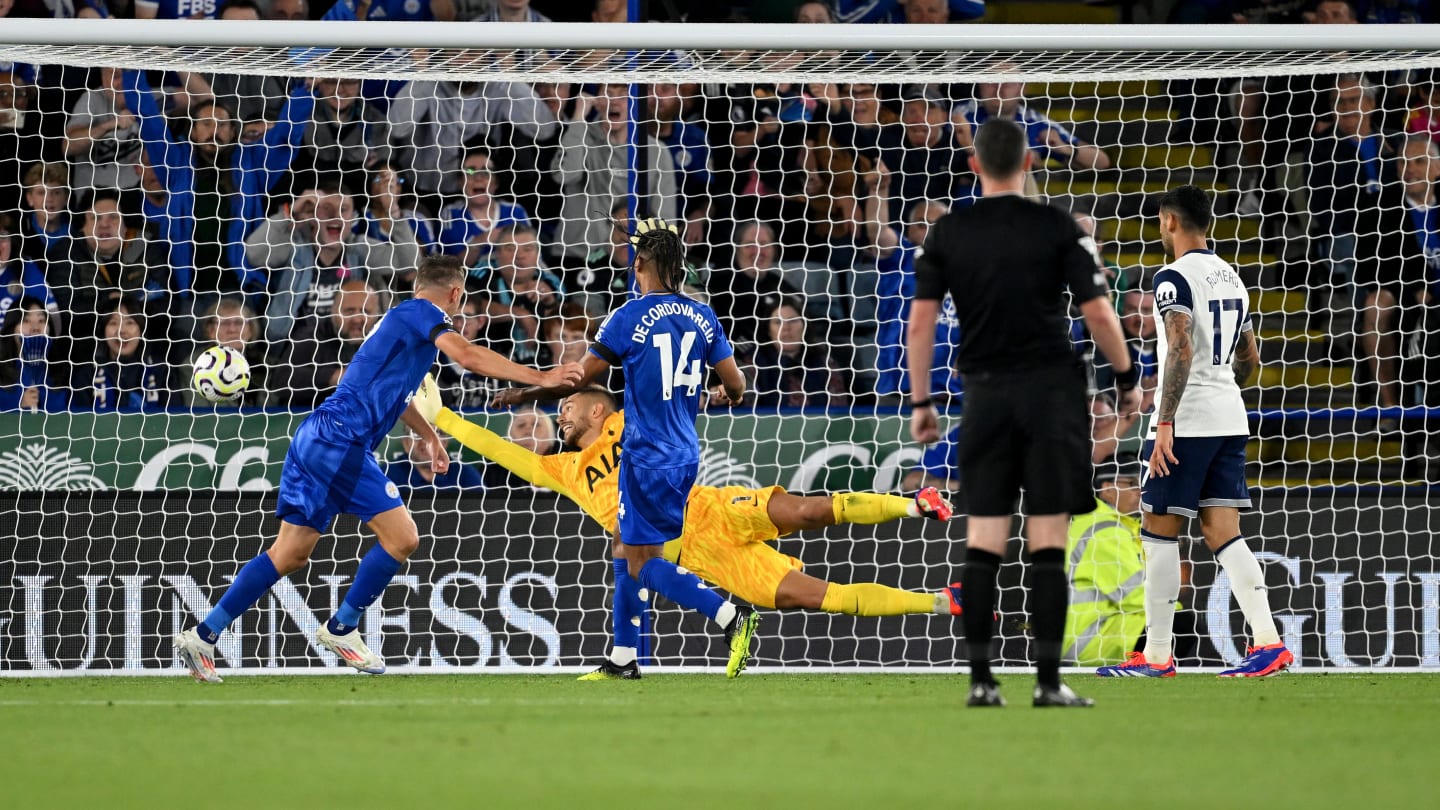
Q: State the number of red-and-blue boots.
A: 4